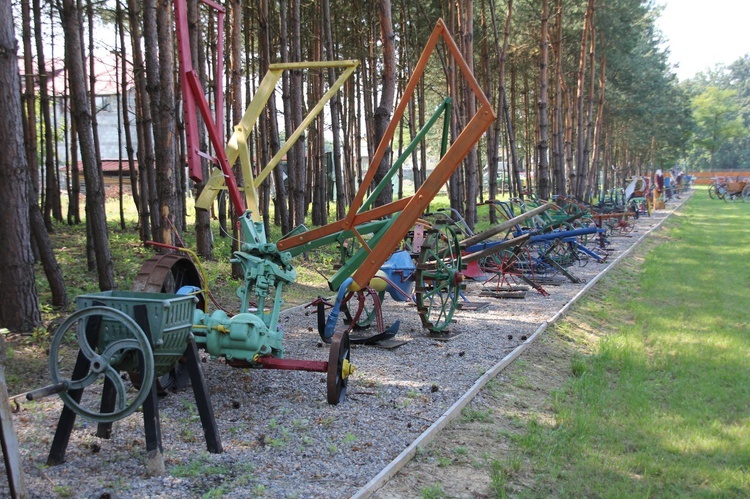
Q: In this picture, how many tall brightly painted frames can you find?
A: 4